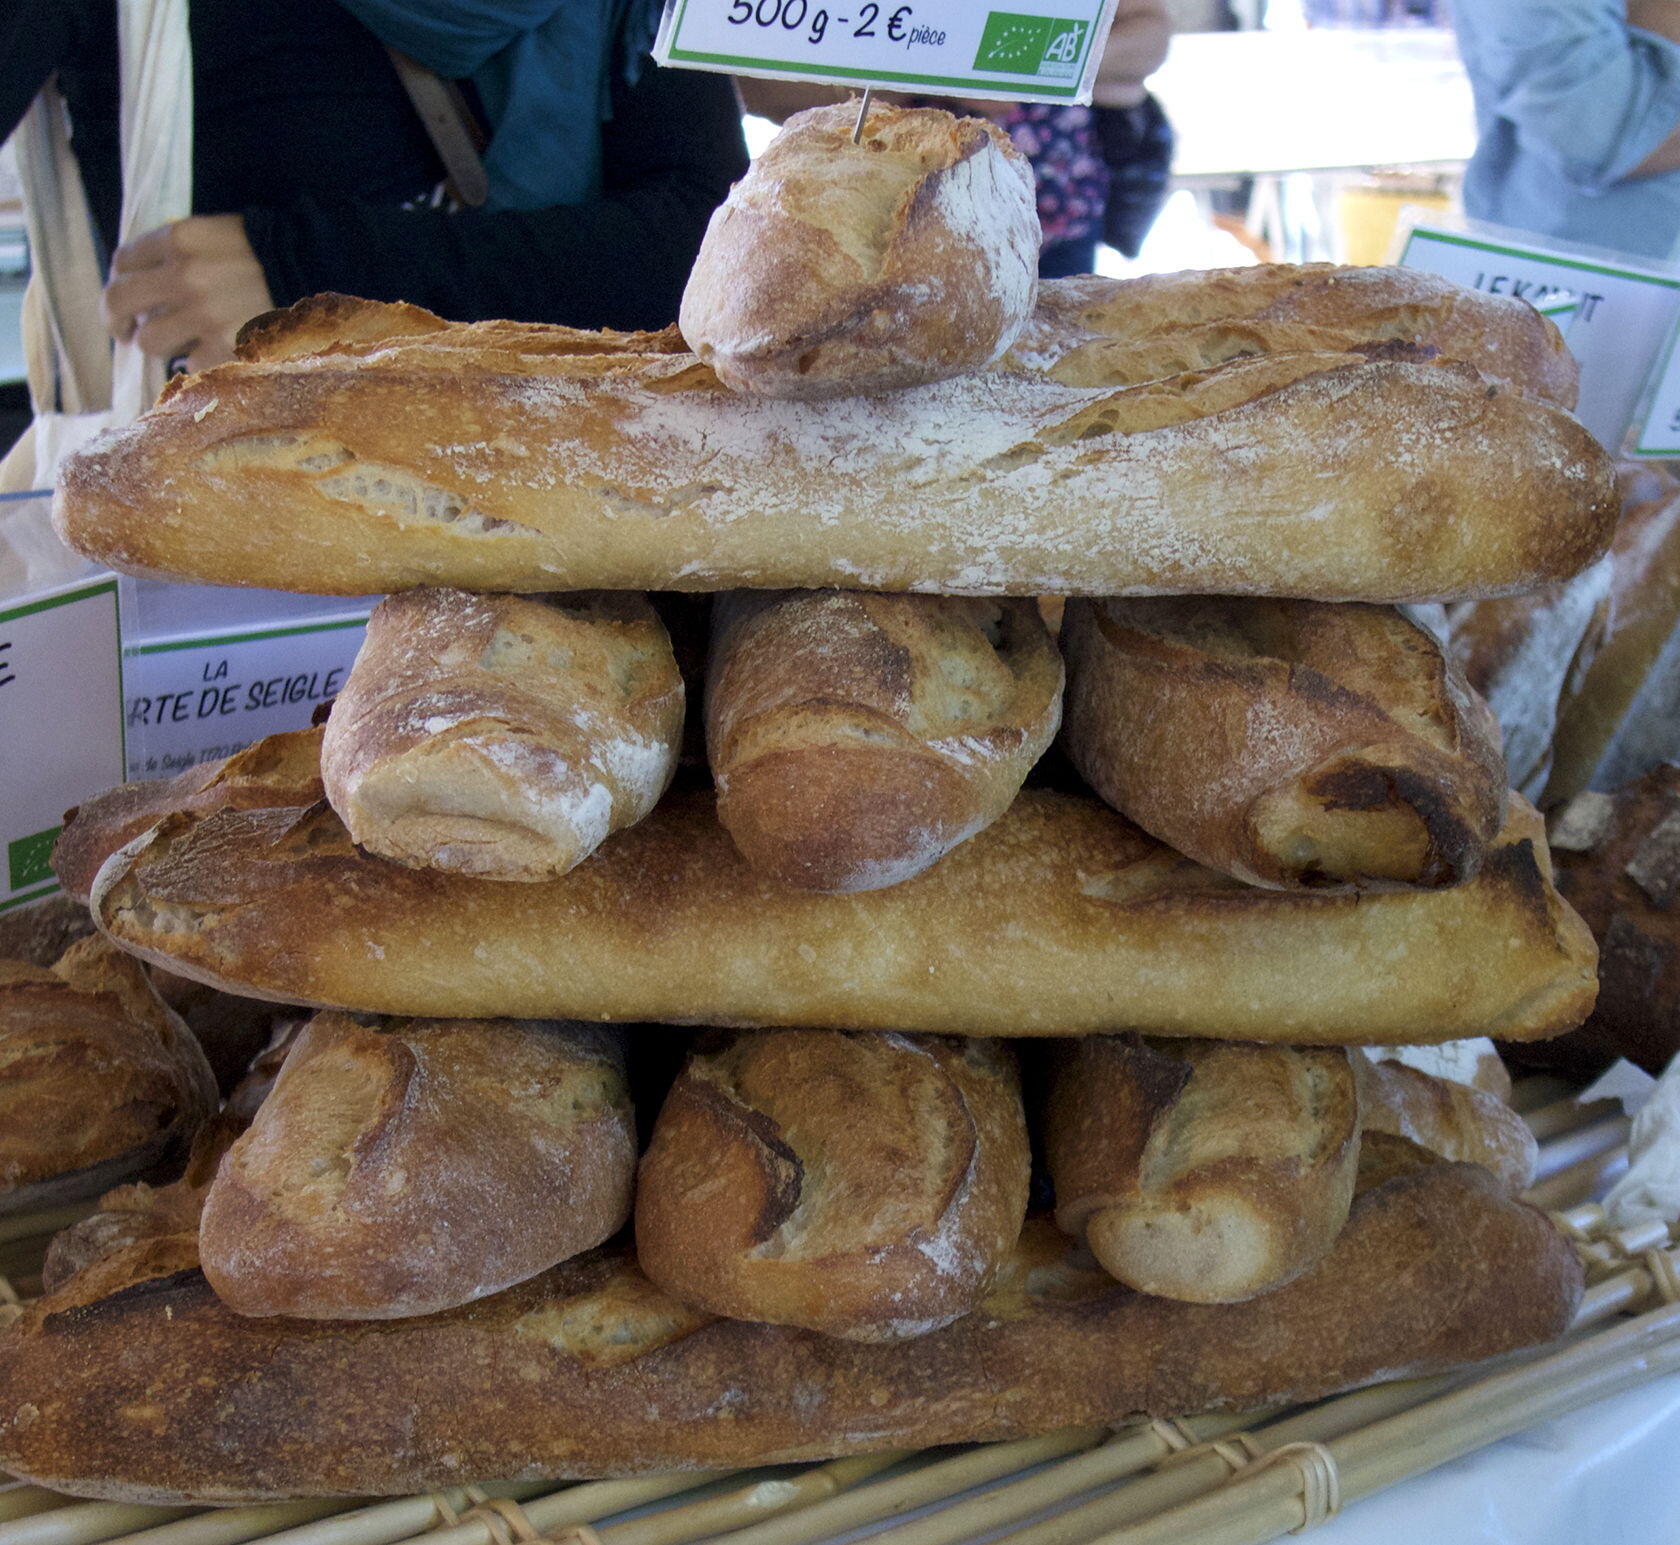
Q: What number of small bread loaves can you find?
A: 7